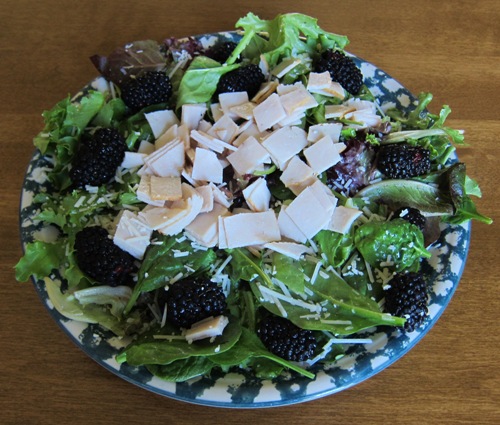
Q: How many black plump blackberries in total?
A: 11